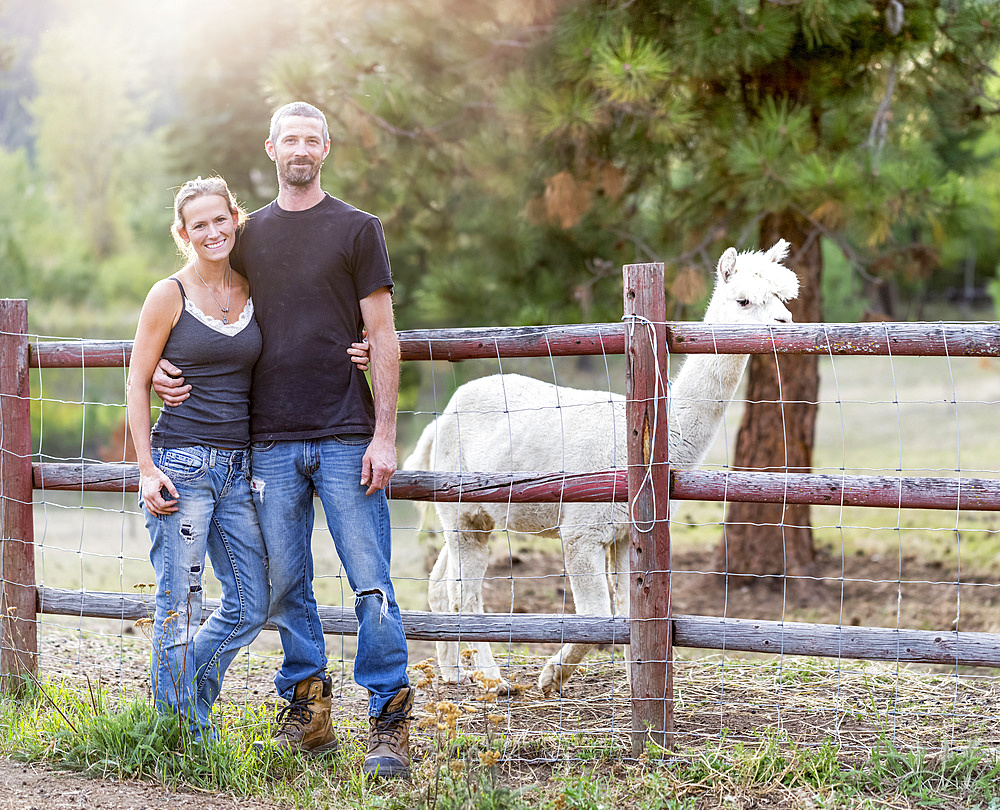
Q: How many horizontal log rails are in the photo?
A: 6